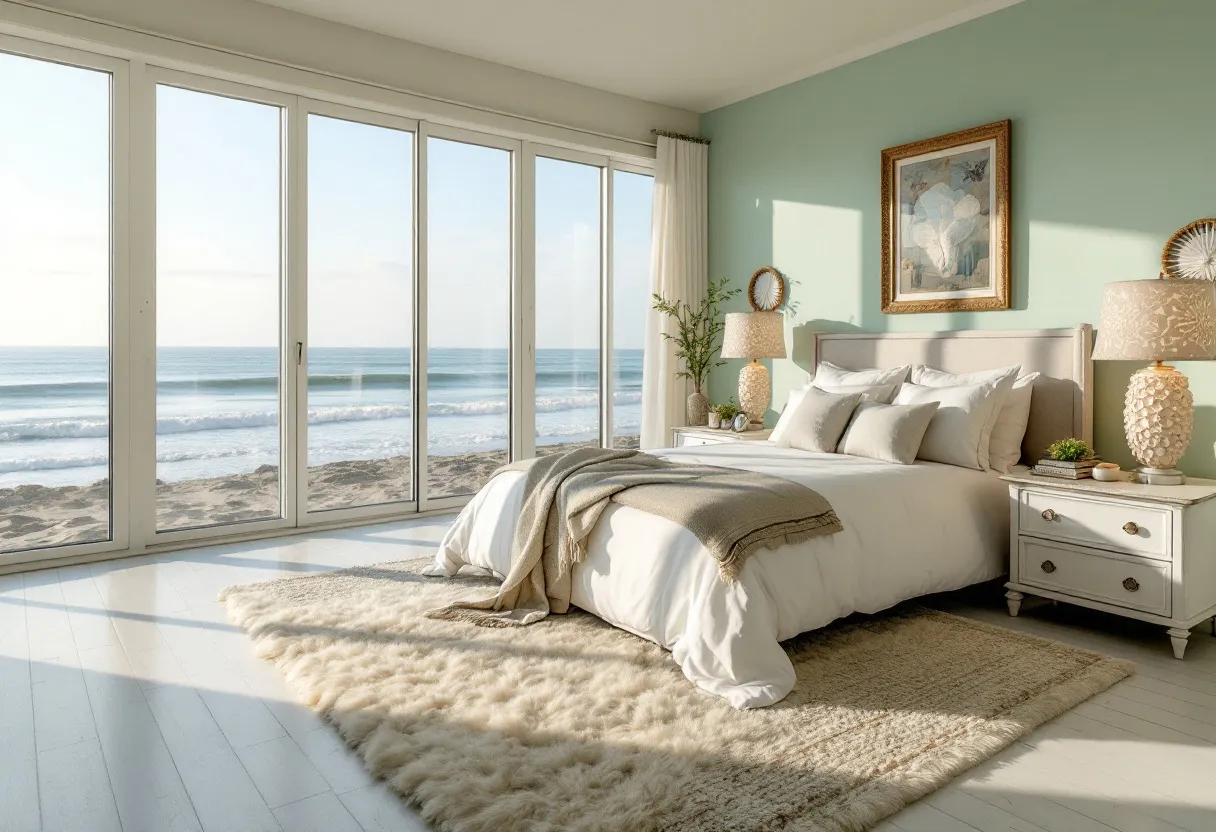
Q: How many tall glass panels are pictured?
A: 6